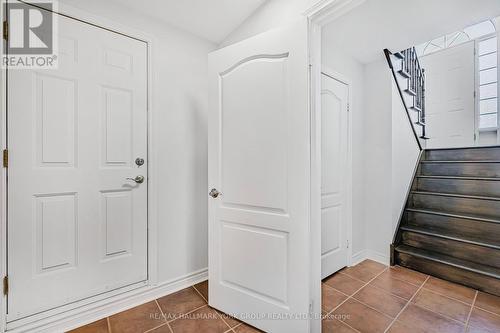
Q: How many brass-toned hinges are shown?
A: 3